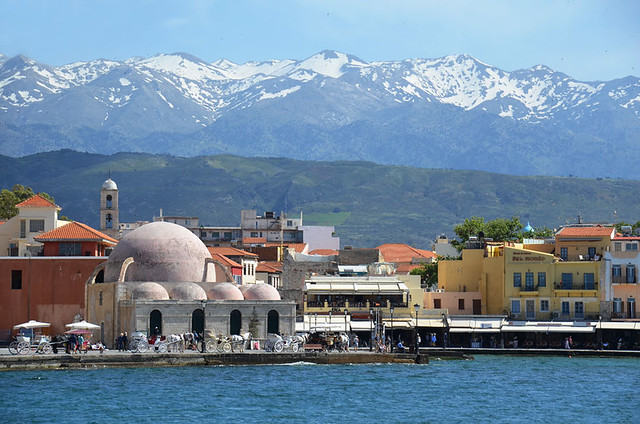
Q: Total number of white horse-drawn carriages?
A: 4